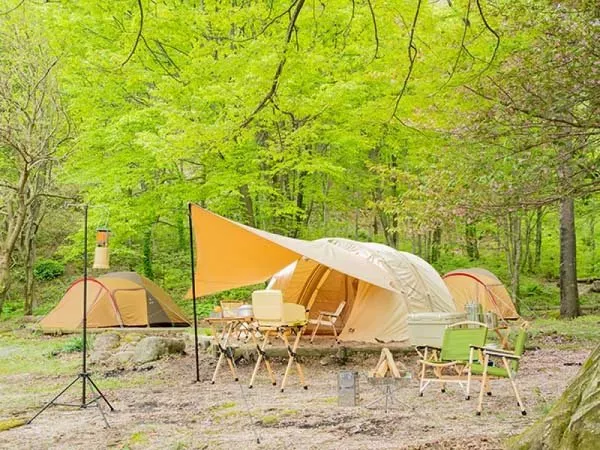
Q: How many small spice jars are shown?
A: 0